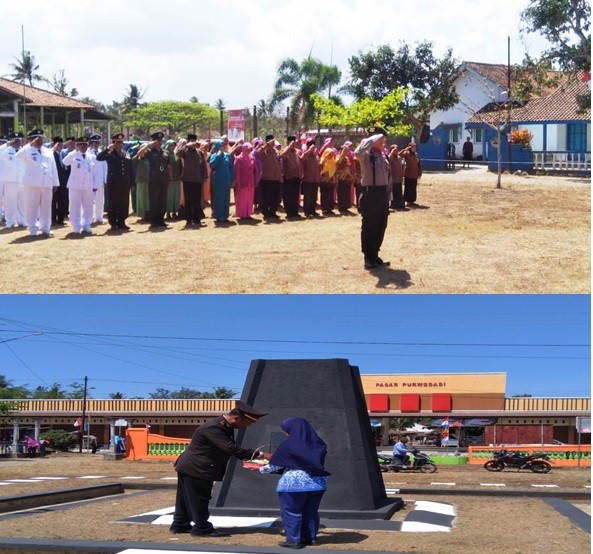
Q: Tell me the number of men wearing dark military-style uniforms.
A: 3